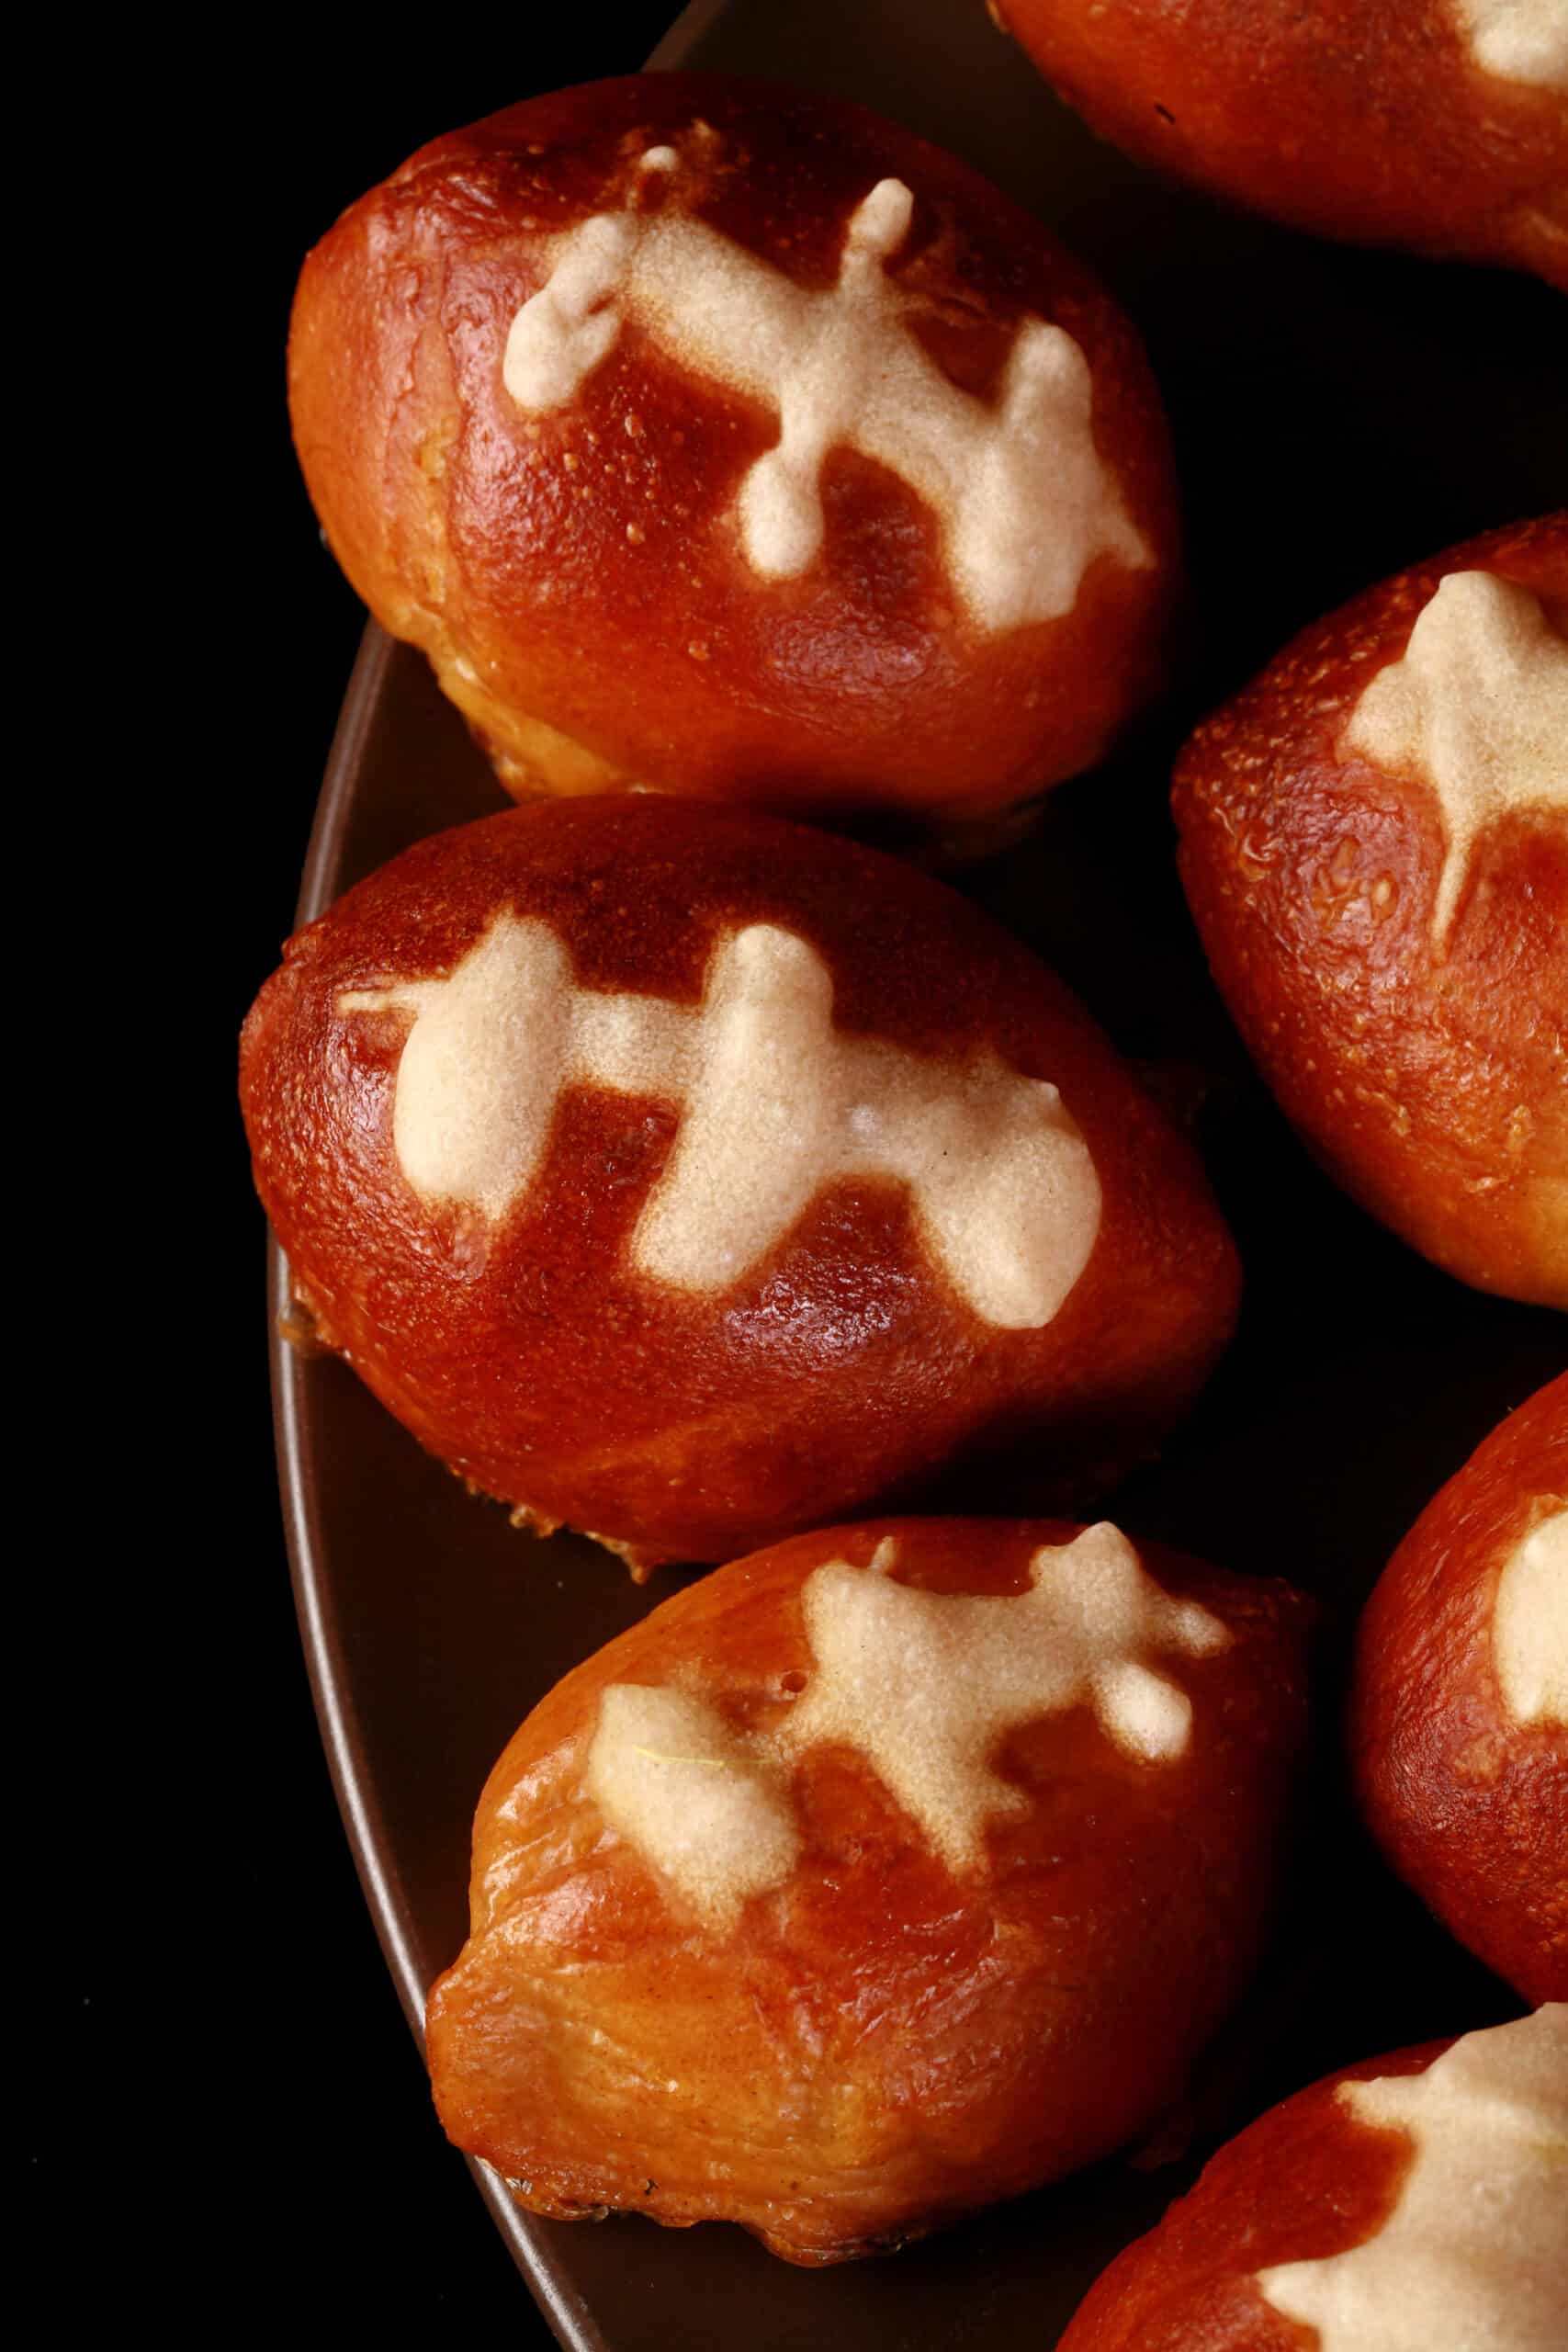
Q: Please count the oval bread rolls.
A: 7